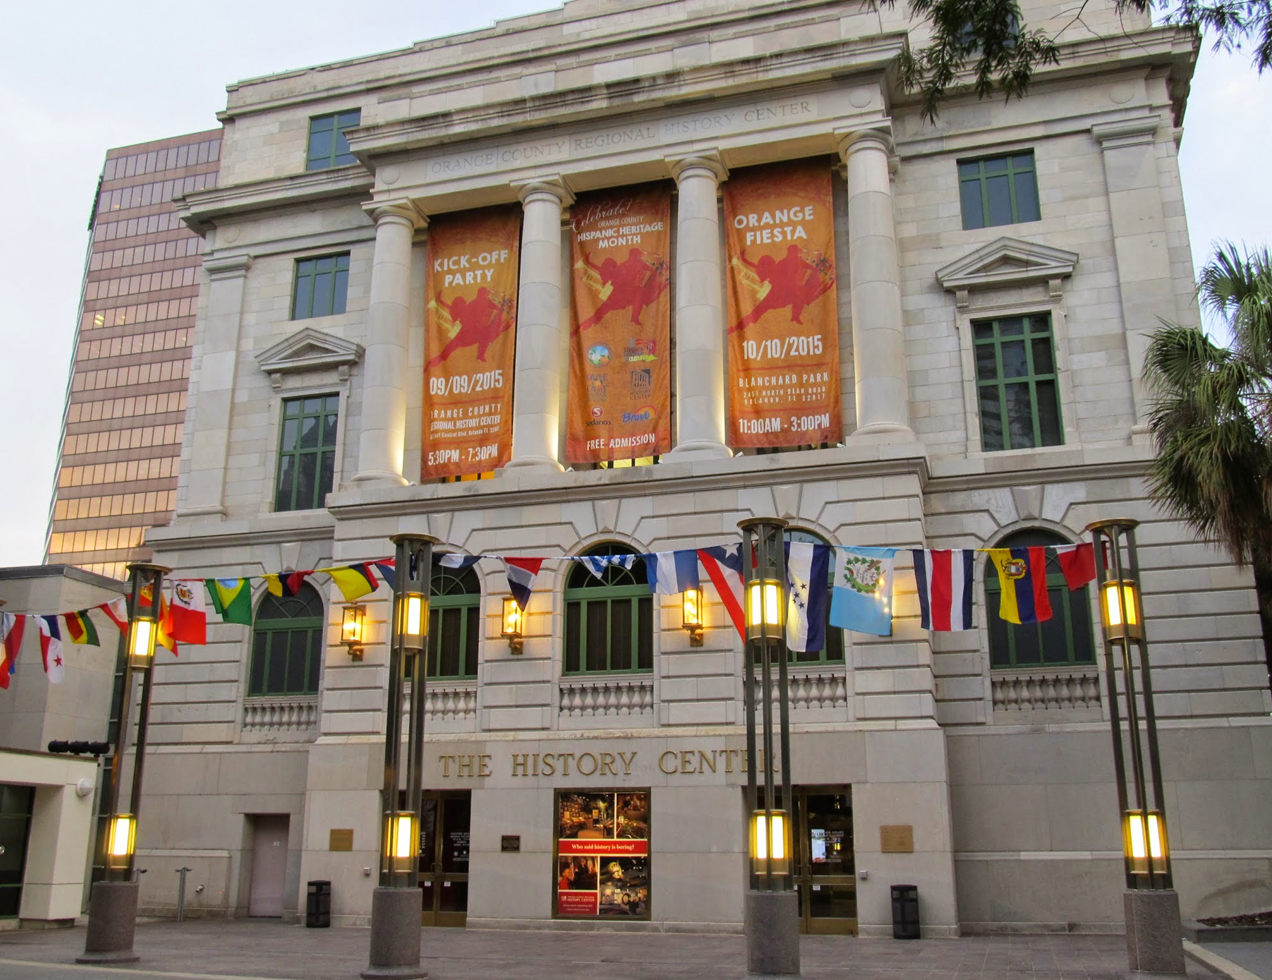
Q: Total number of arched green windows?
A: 5